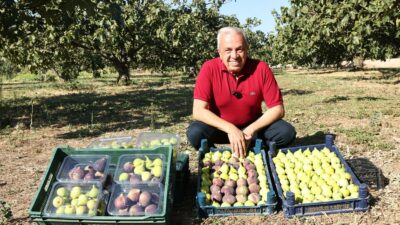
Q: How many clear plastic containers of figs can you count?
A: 6